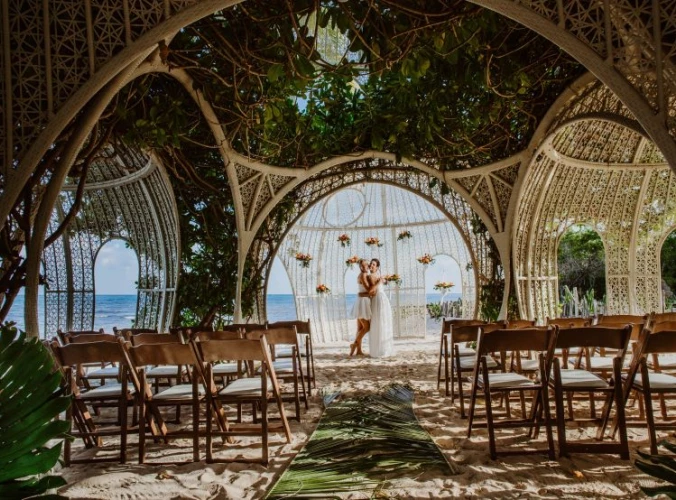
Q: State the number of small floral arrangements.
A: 9